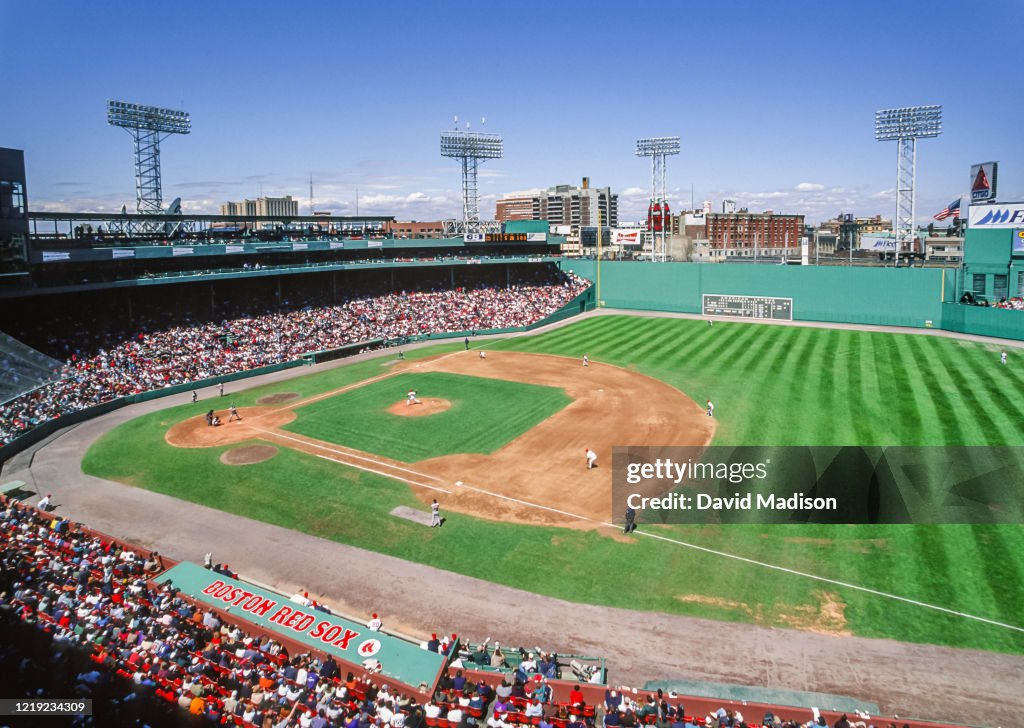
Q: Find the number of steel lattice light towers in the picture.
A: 4